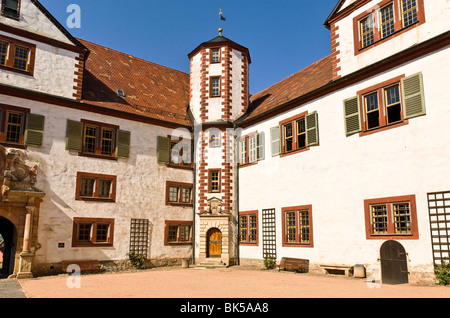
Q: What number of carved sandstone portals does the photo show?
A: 2